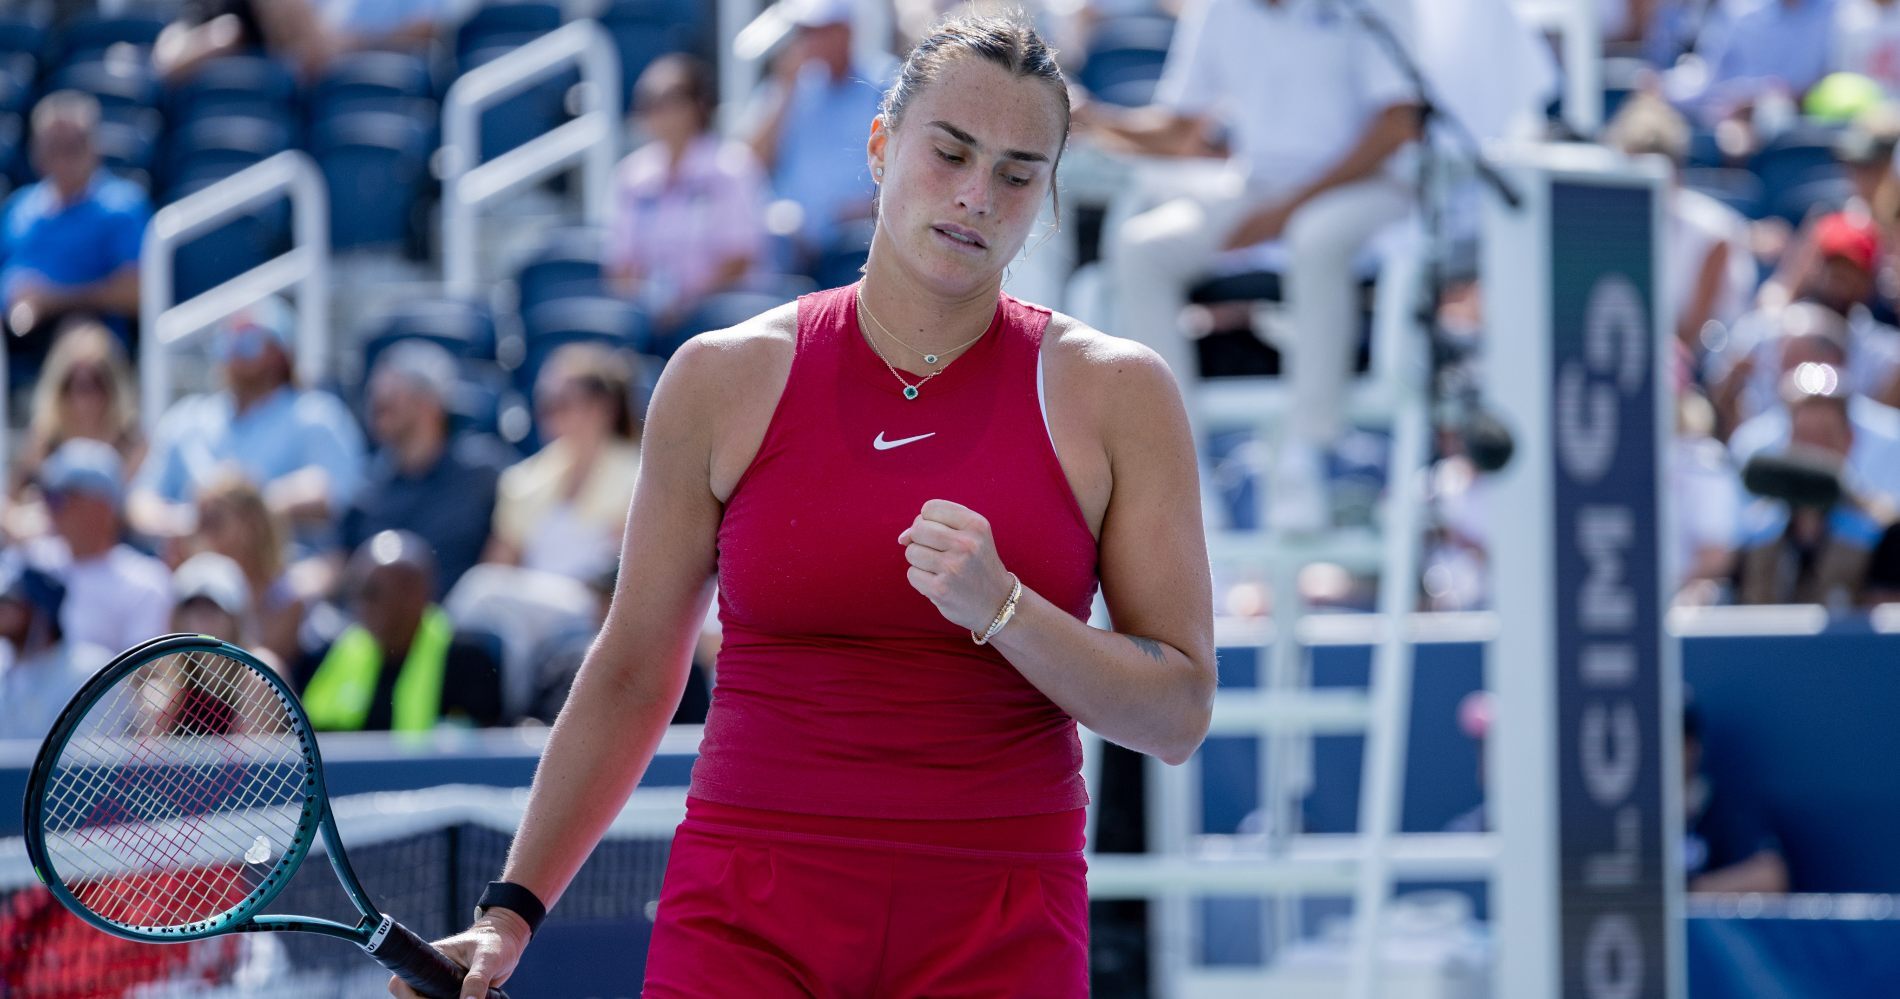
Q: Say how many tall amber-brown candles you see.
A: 0